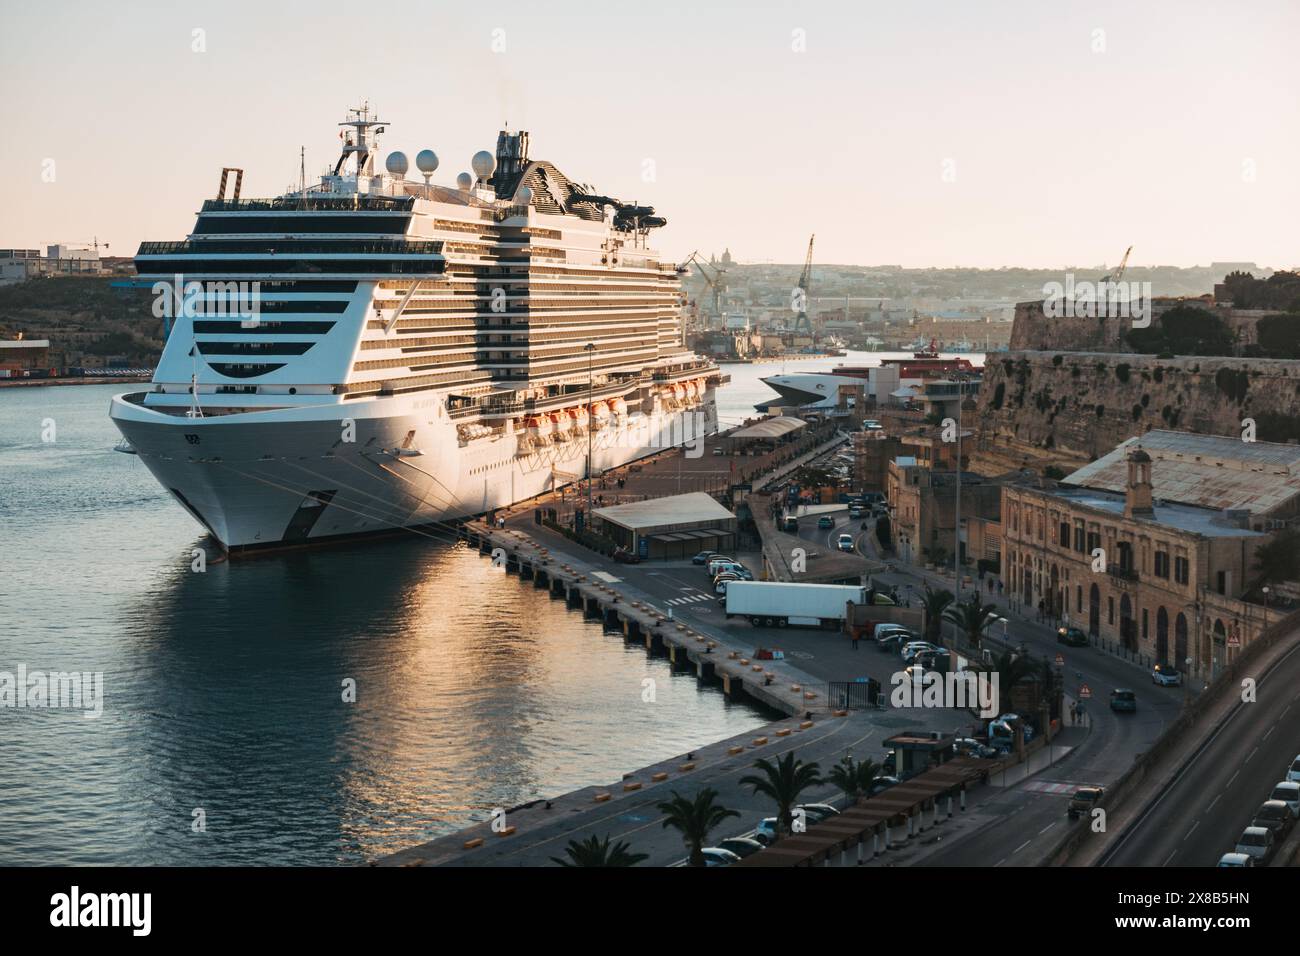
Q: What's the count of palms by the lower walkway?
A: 4